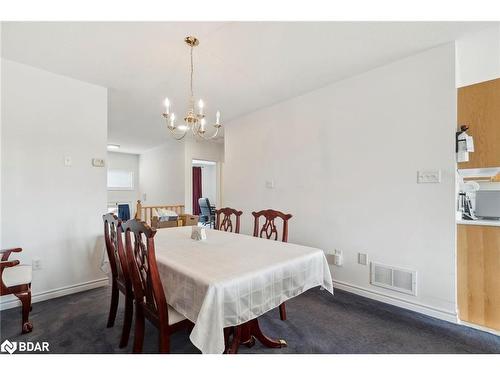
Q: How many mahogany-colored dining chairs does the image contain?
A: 5